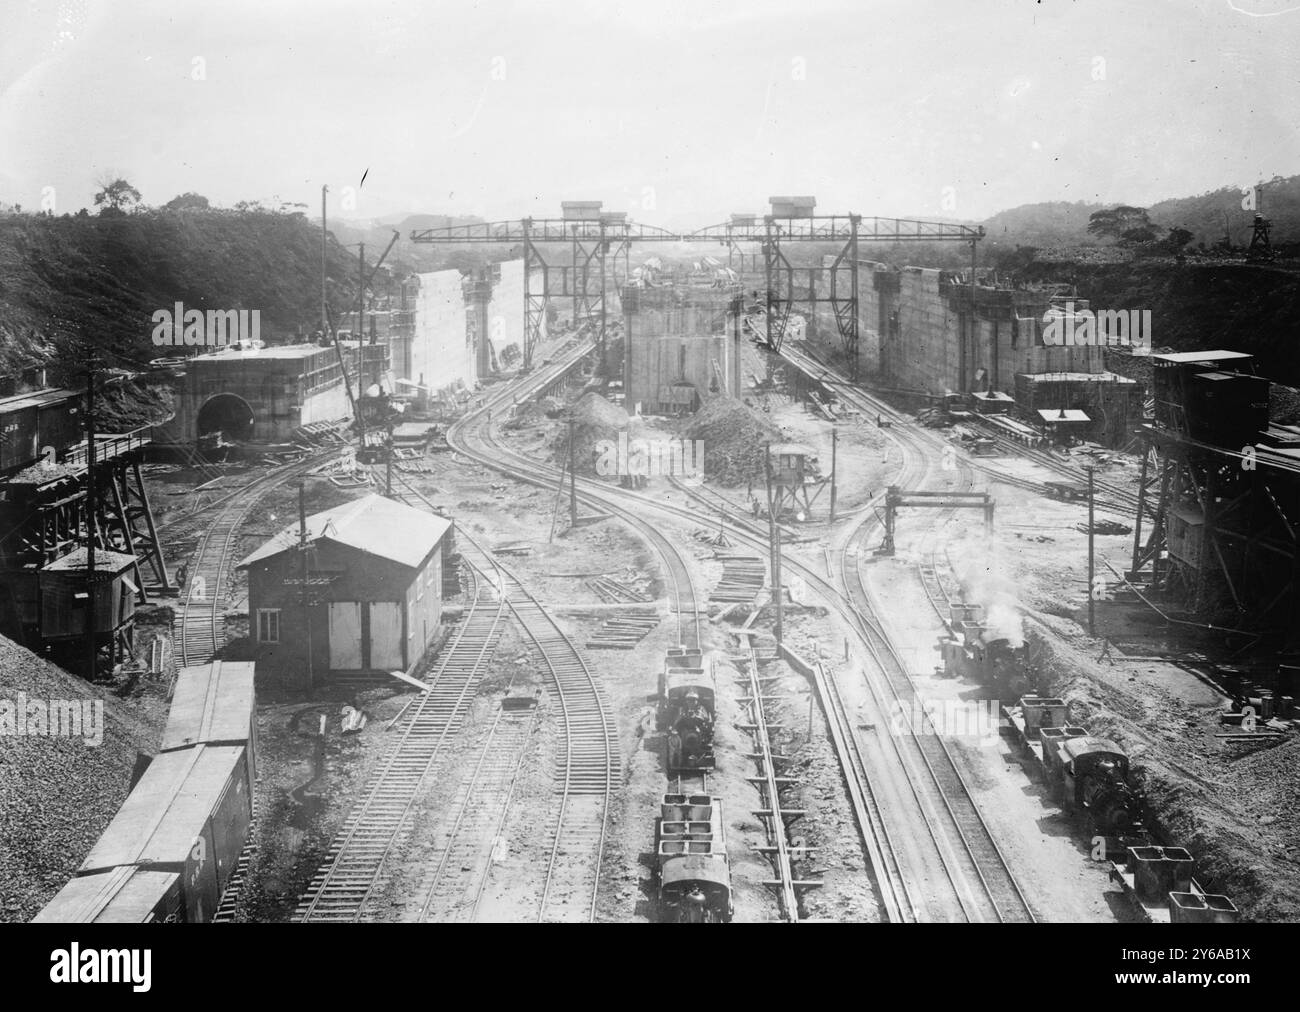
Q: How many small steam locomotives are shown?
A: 4